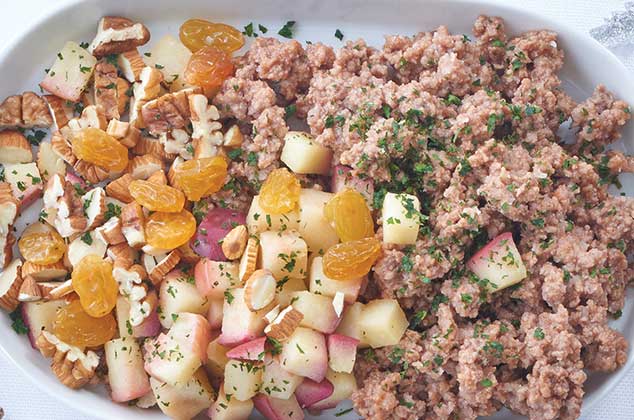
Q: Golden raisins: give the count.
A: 12